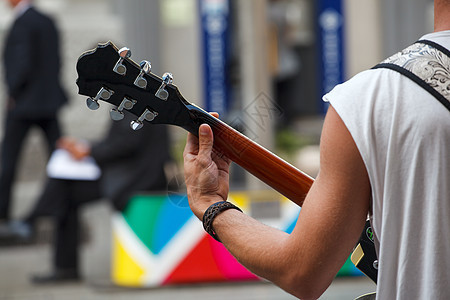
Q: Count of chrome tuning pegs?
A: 6